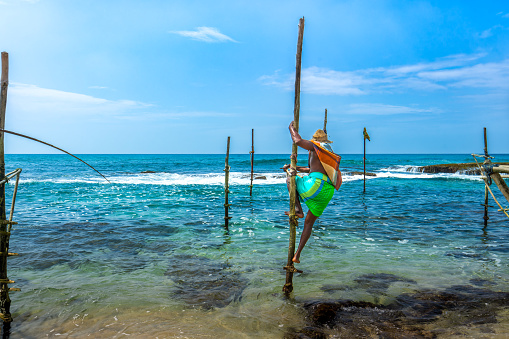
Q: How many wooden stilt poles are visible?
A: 7